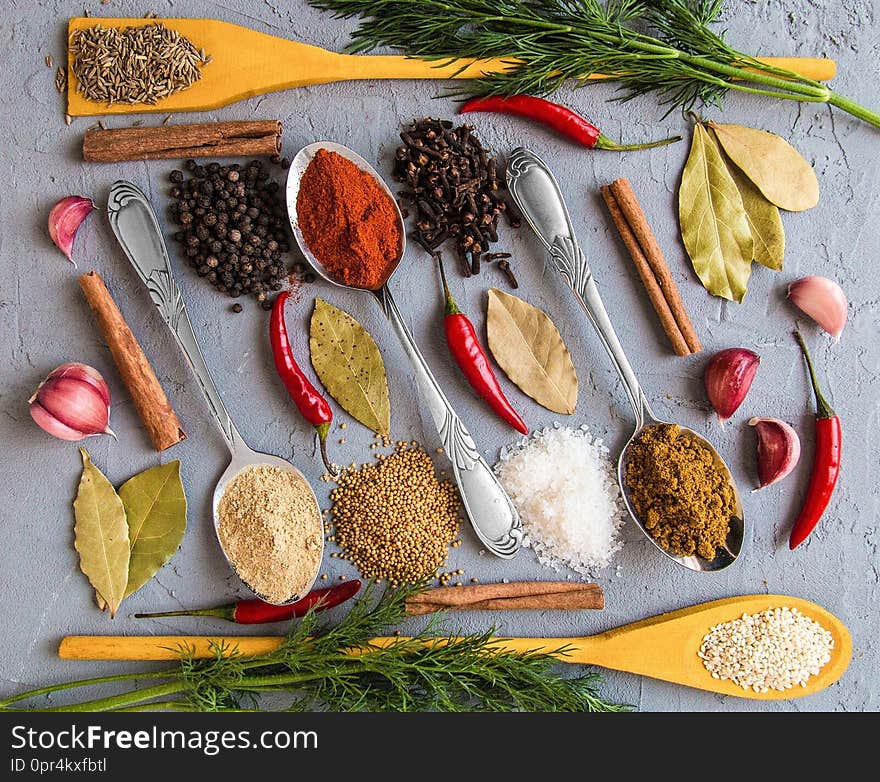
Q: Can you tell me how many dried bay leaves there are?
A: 7